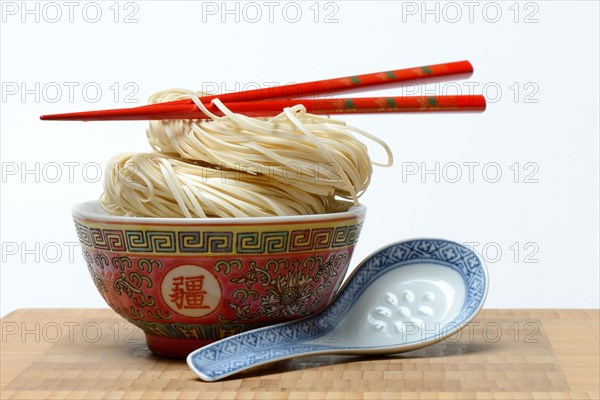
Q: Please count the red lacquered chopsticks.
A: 2